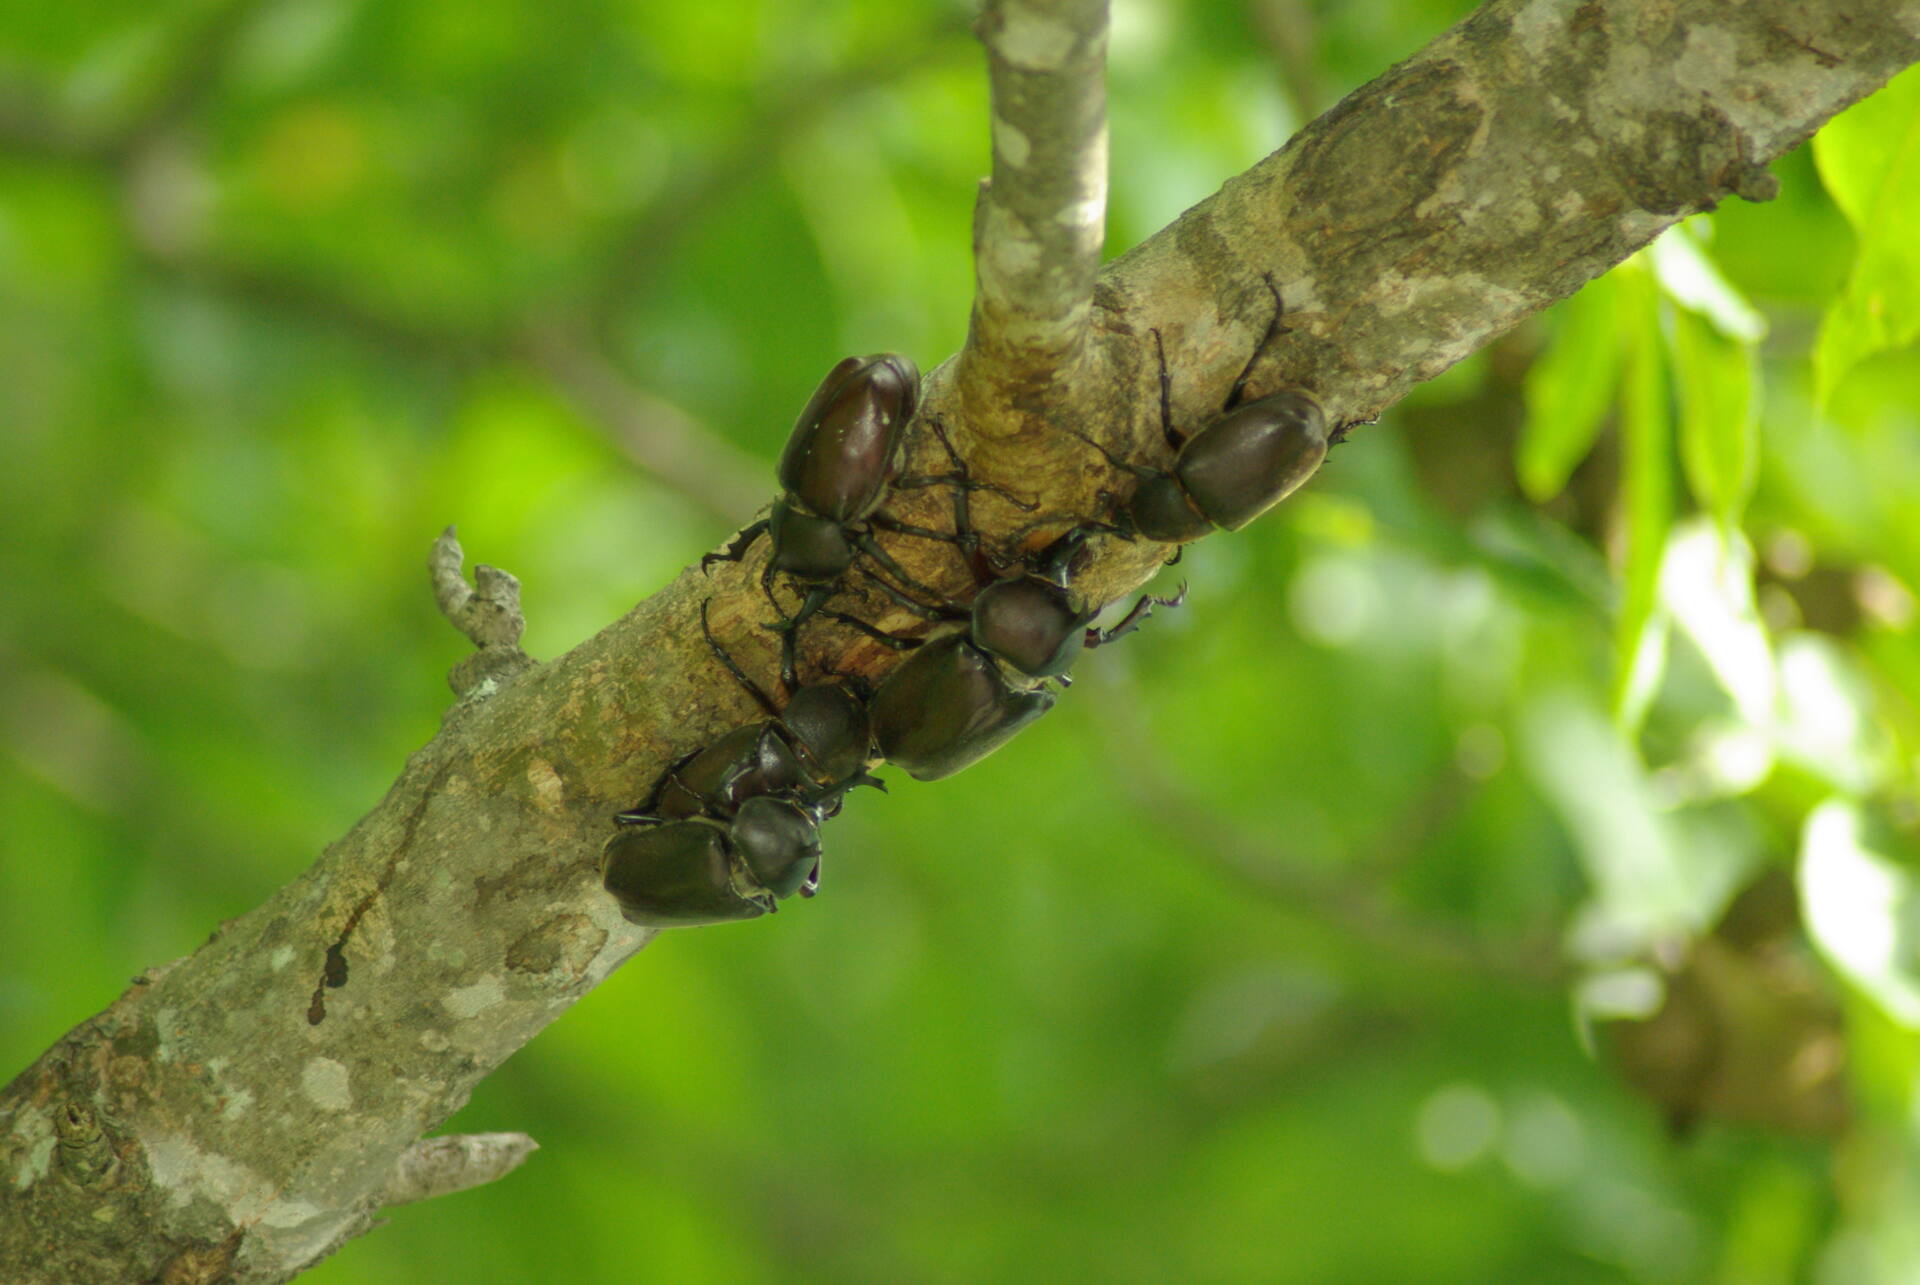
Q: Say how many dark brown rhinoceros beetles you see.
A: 5